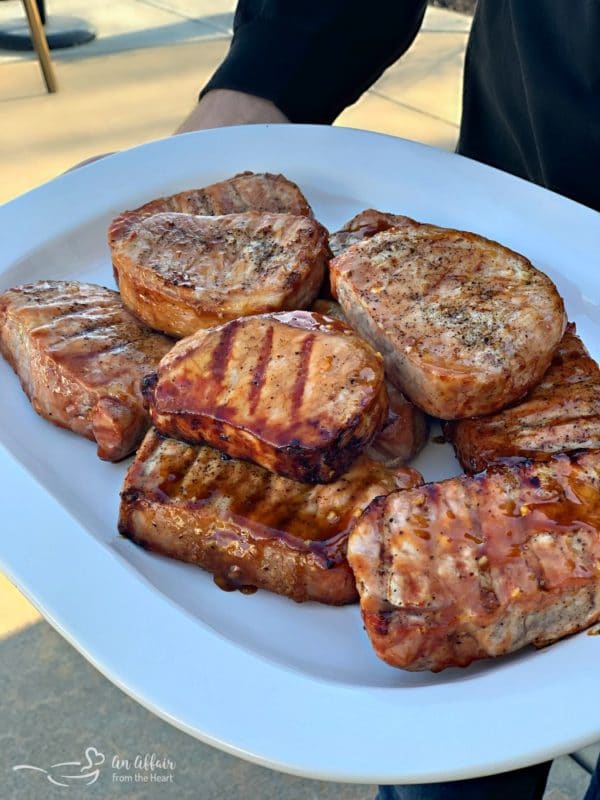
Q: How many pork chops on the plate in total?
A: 10